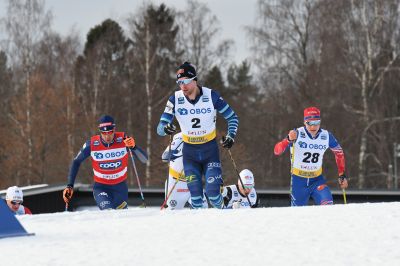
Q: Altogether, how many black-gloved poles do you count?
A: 2